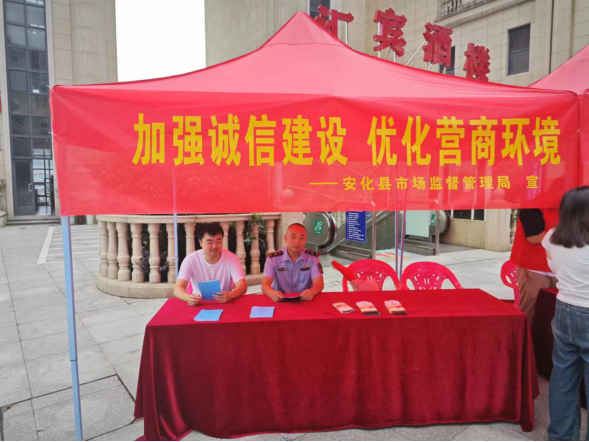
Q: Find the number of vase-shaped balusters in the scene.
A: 11